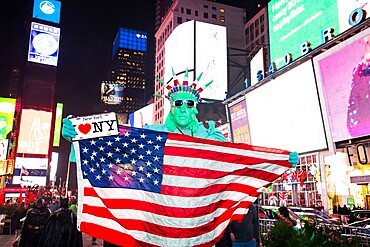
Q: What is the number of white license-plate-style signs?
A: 1